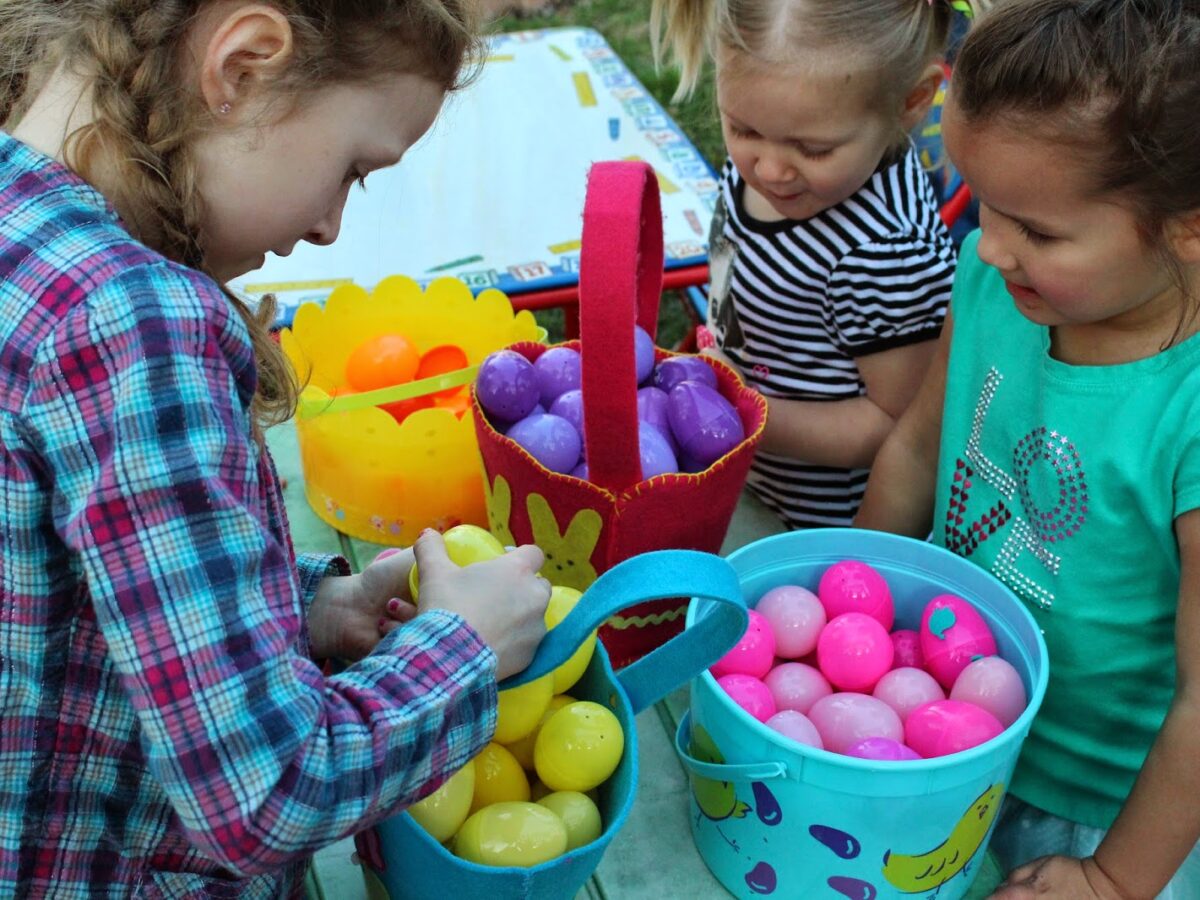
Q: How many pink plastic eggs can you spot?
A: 14